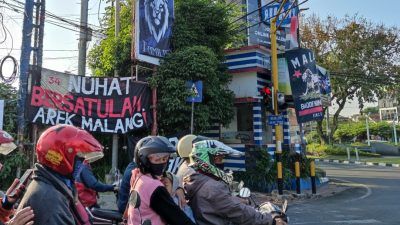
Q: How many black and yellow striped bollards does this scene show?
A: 3